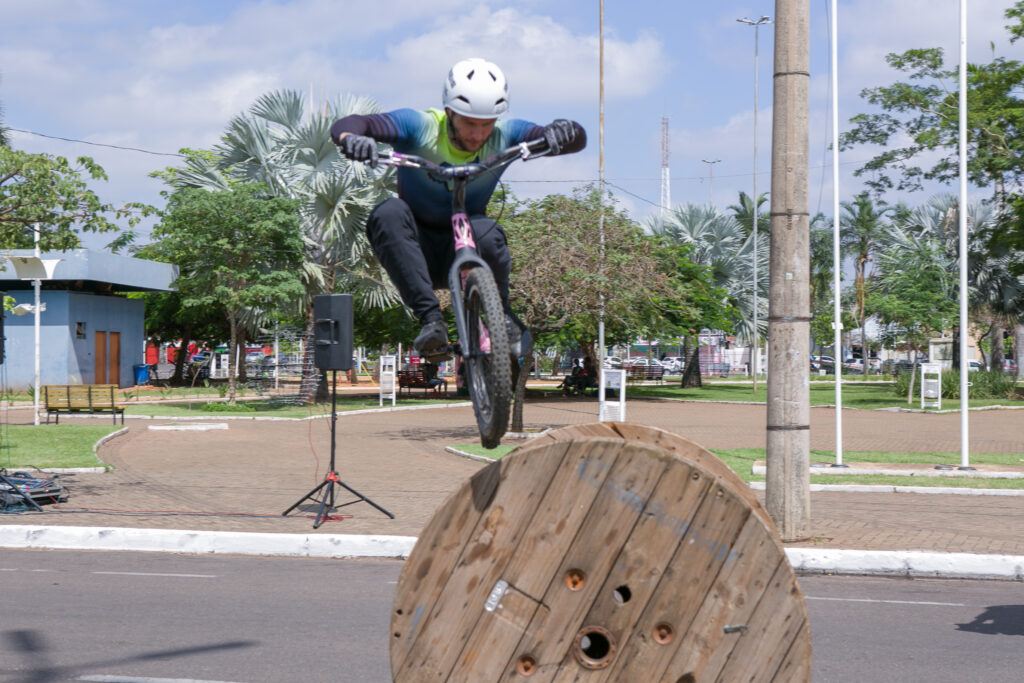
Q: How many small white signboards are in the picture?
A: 3